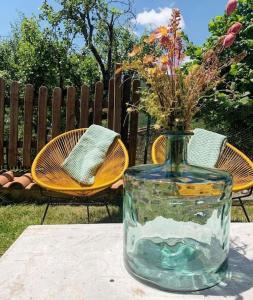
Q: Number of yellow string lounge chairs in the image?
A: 2